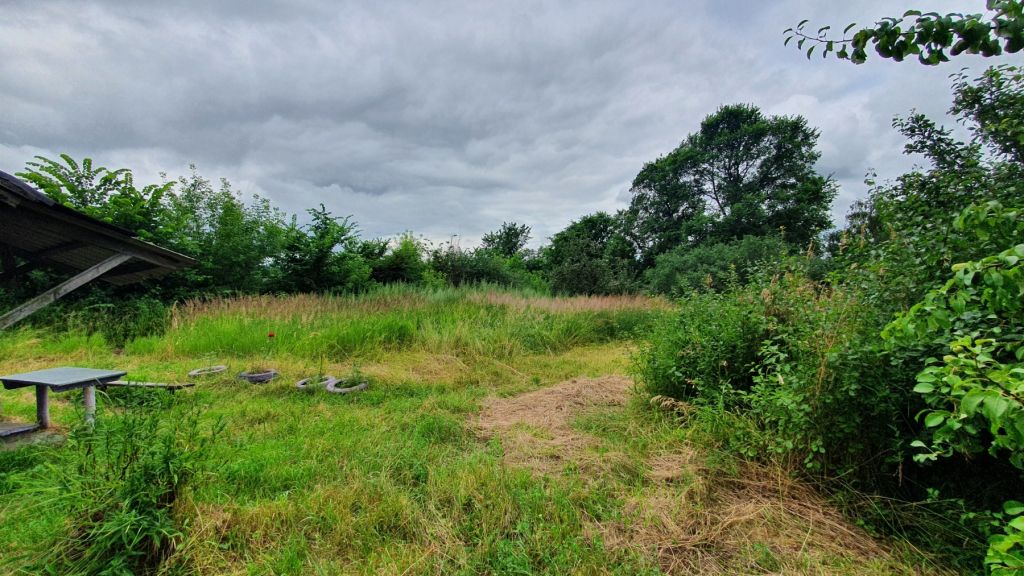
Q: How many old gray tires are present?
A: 4